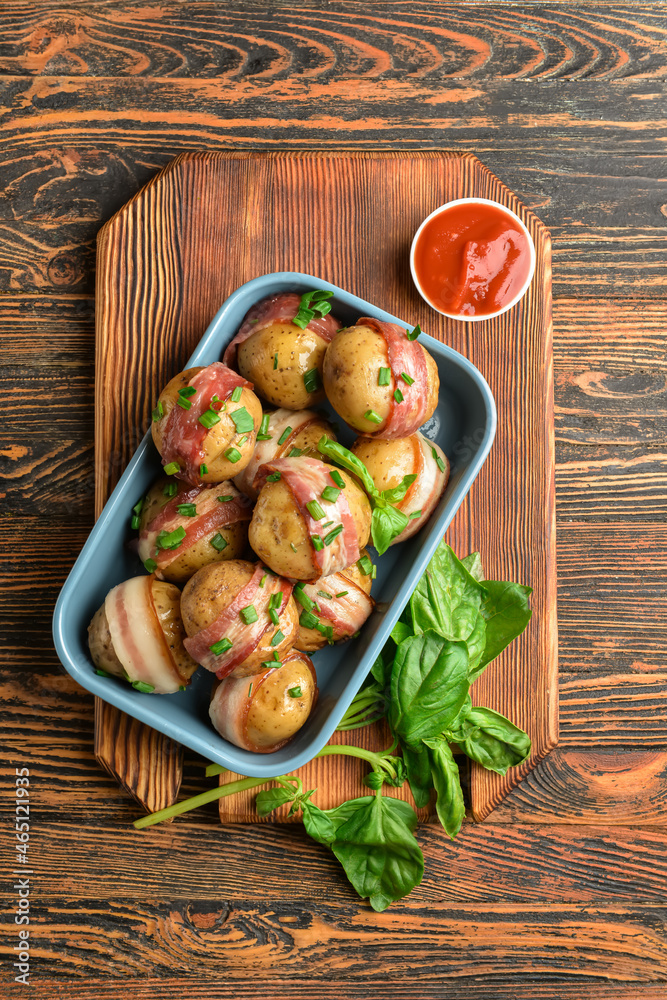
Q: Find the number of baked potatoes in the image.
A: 11